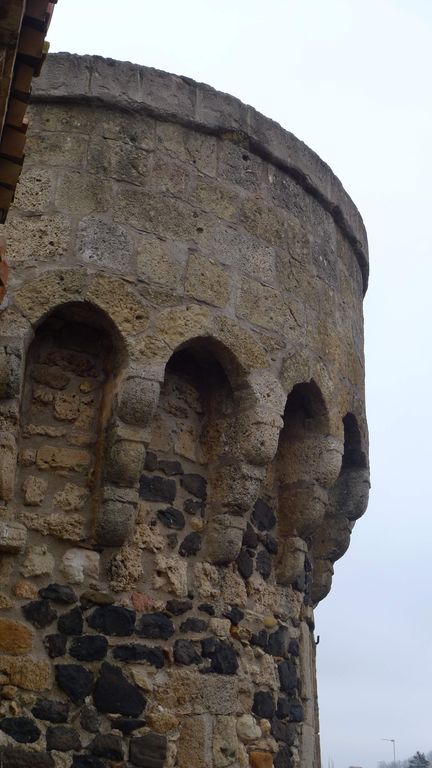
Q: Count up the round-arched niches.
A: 4